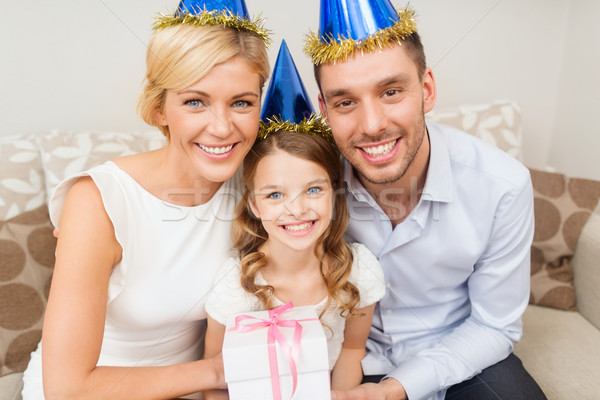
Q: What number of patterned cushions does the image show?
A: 5